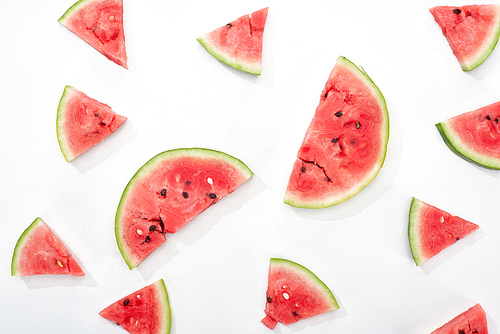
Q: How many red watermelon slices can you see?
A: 12